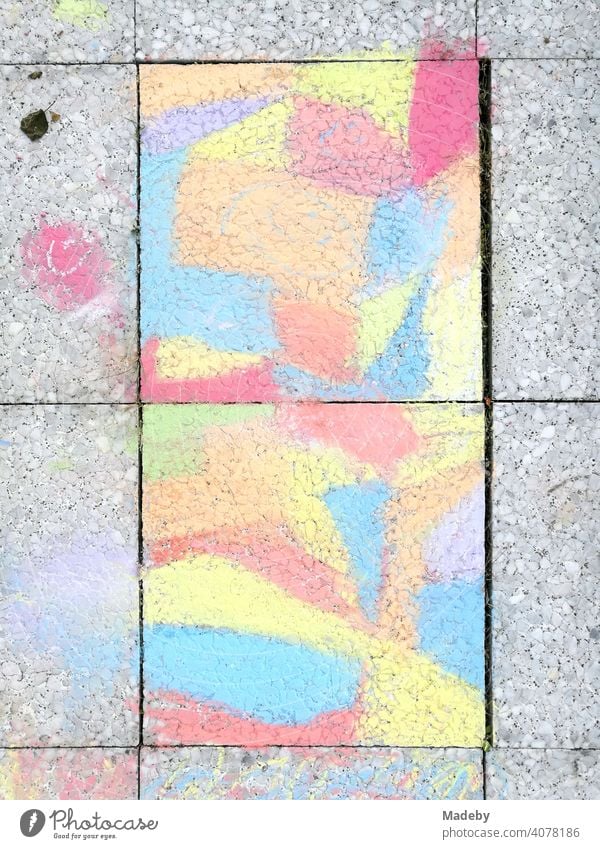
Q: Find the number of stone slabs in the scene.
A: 12